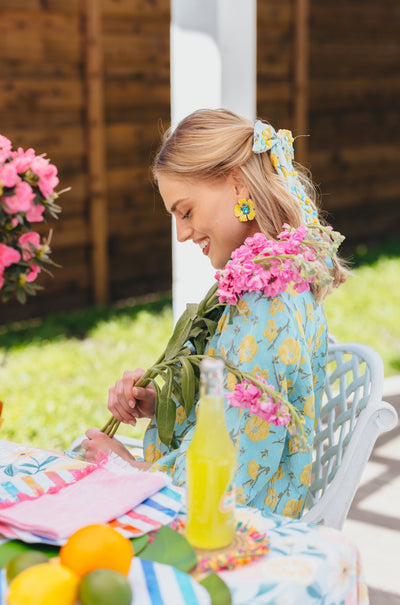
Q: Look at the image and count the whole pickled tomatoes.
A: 0